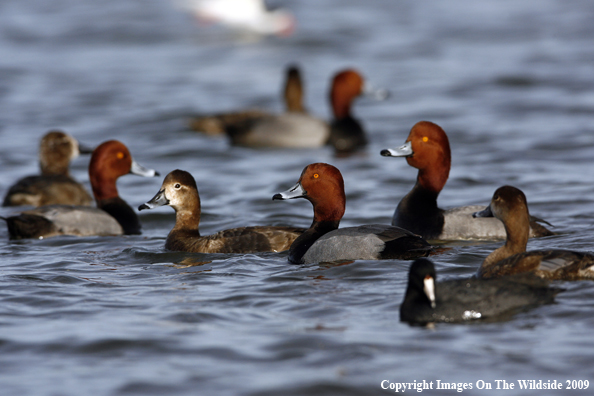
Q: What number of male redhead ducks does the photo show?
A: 4